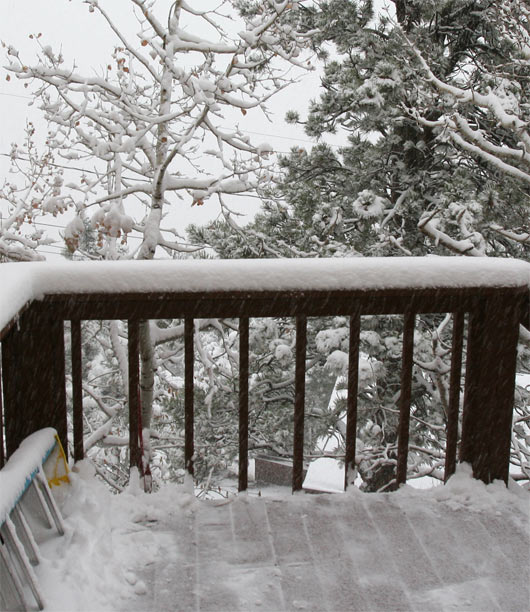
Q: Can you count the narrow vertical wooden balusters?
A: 8